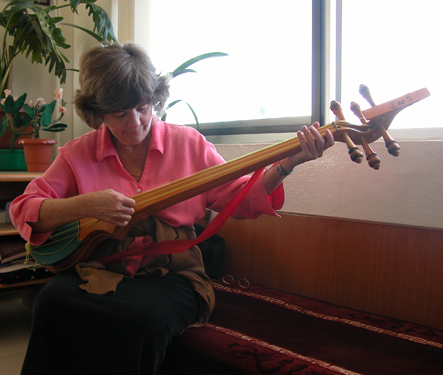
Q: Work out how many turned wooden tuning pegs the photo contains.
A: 6